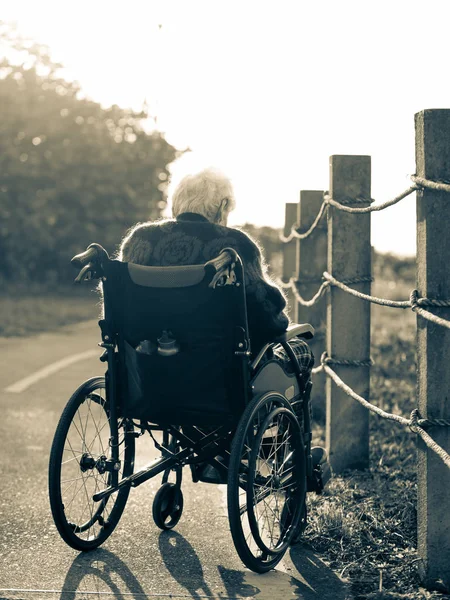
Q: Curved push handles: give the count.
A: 2